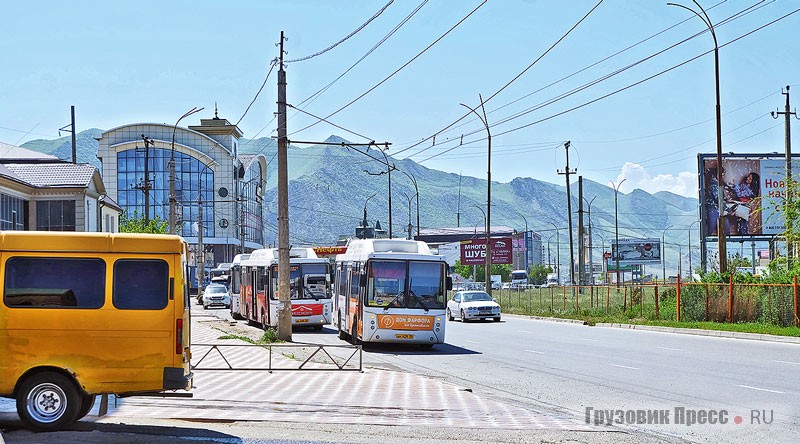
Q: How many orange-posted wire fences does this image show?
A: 1